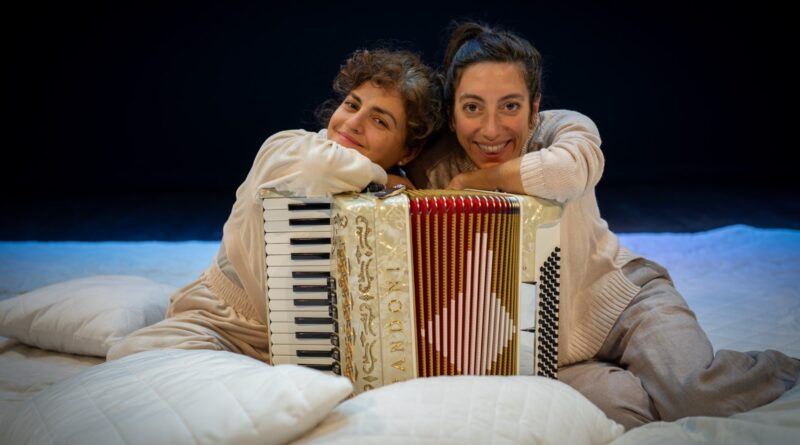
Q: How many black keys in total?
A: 11